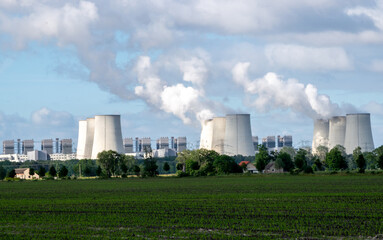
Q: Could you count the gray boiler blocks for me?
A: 11